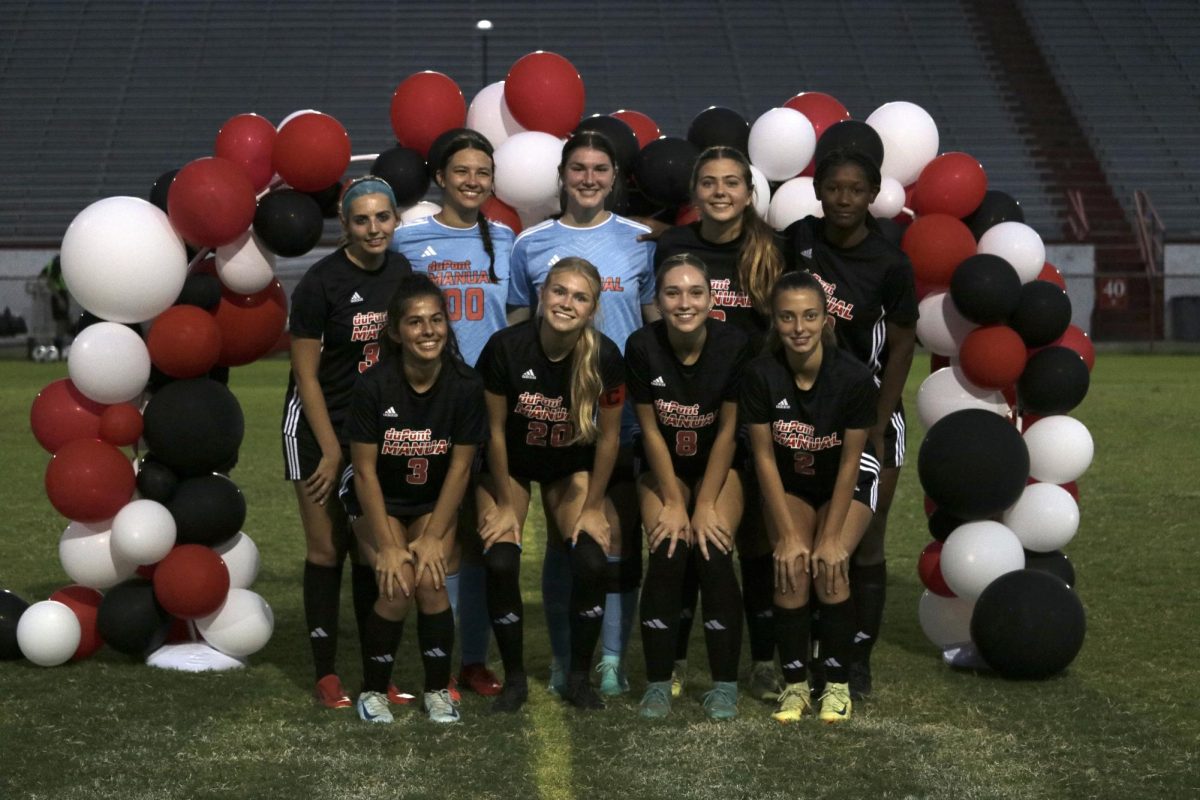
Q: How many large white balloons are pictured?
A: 1